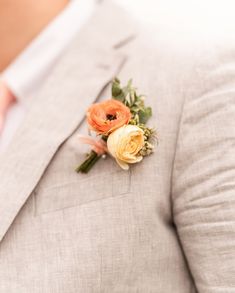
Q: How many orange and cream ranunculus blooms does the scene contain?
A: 2